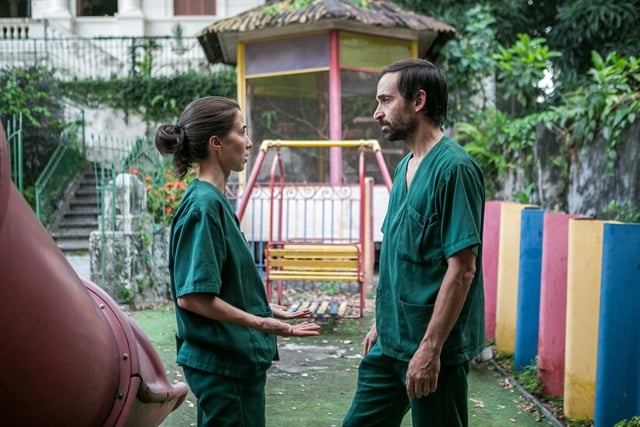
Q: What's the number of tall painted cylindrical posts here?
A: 6